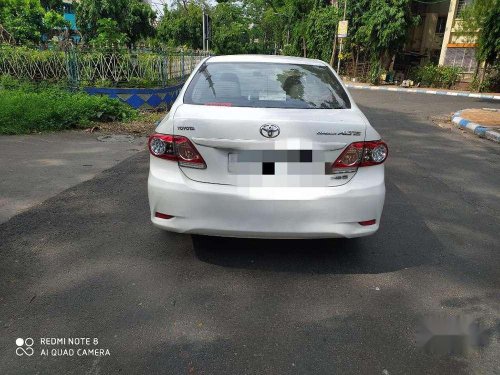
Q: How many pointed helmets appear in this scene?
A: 0